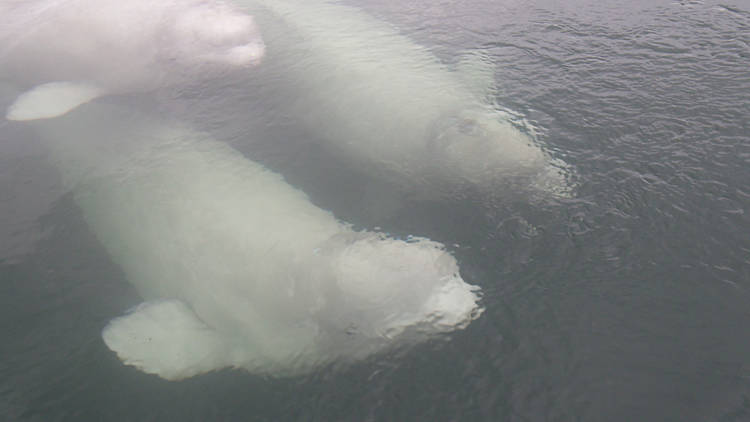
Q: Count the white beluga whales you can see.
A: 3